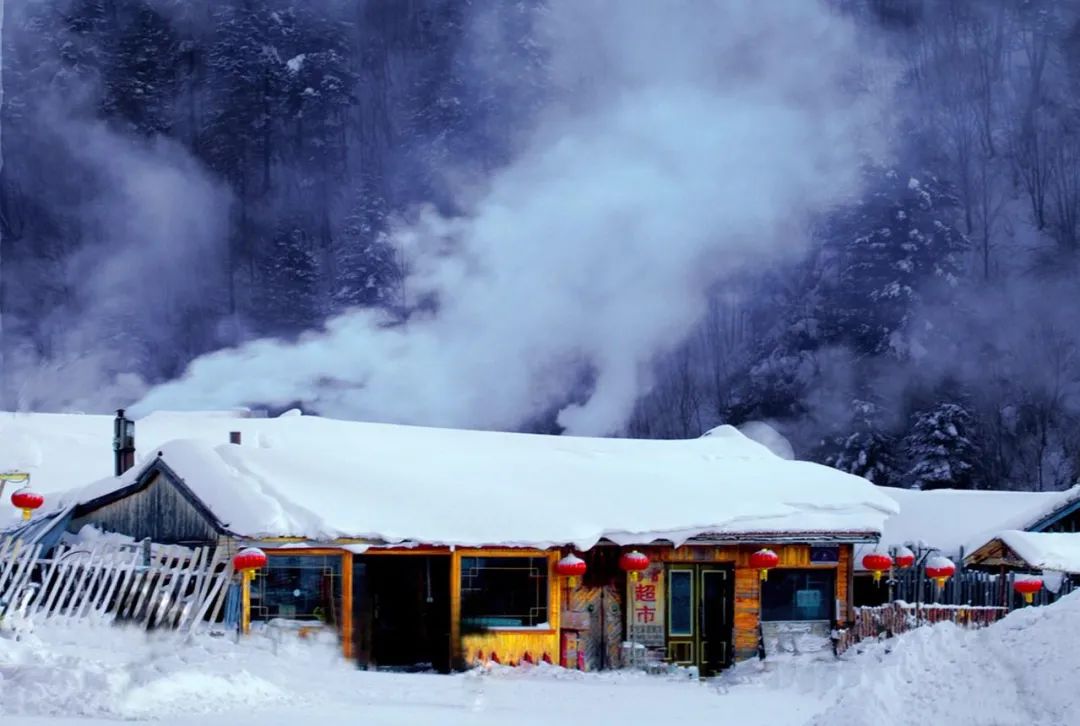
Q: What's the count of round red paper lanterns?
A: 9